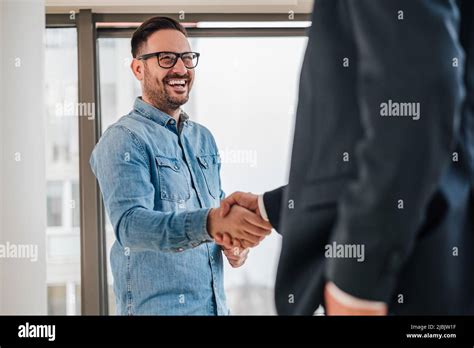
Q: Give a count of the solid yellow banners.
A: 0